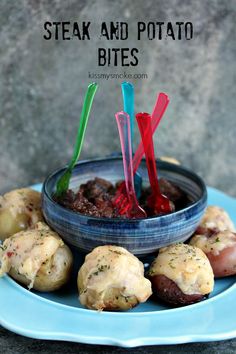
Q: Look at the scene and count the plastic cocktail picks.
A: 5